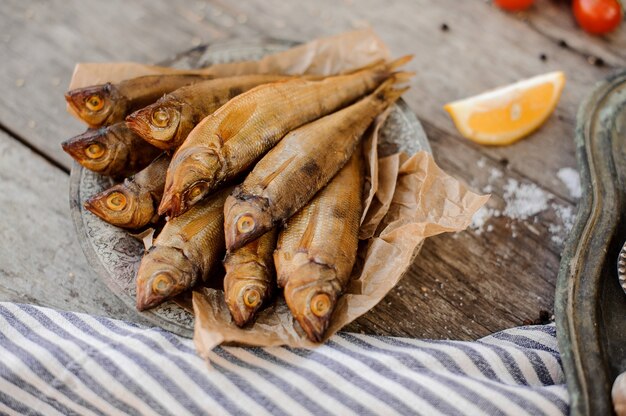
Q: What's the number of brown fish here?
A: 9